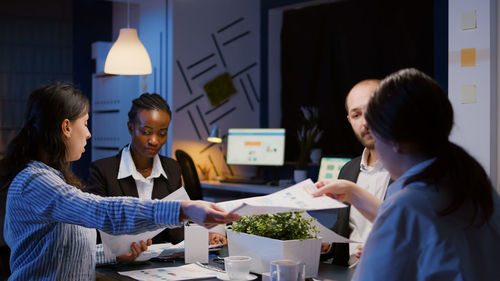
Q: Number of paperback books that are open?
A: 0